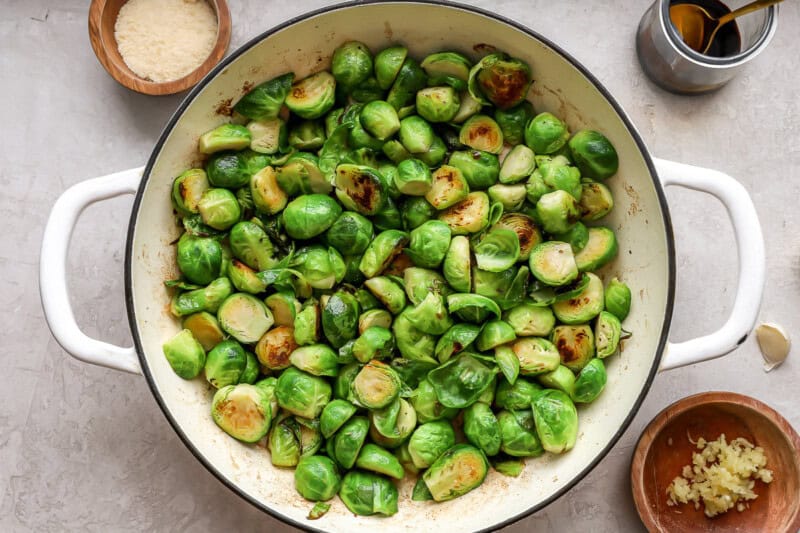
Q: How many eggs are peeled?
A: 0